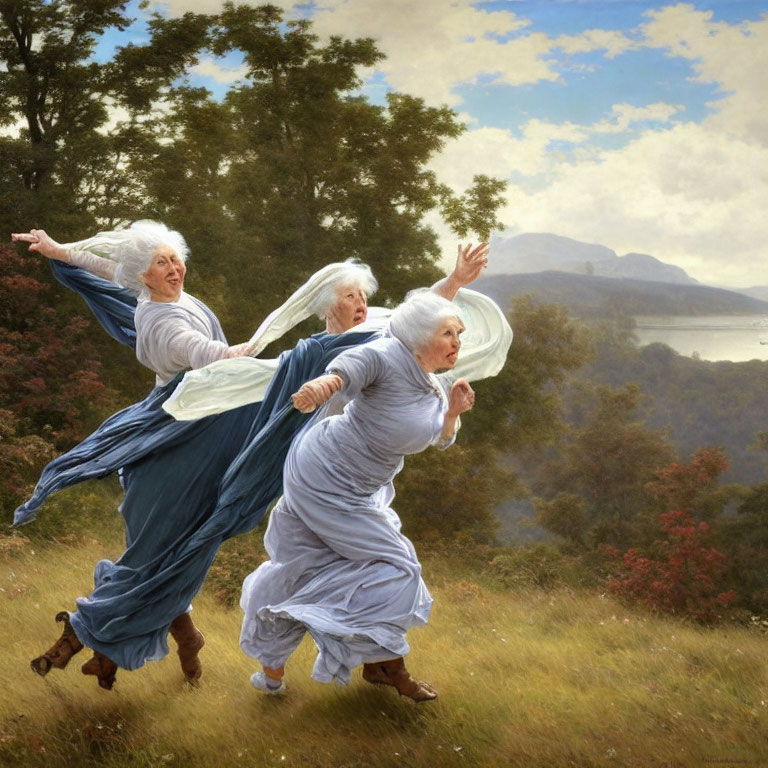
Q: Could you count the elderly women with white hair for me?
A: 3